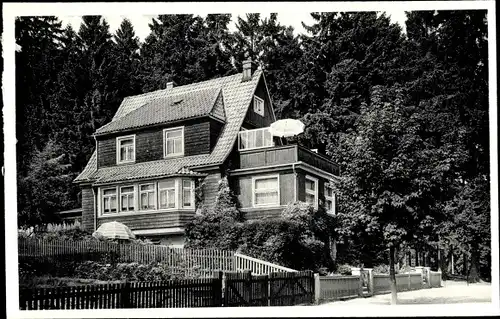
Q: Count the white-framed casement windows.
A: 11